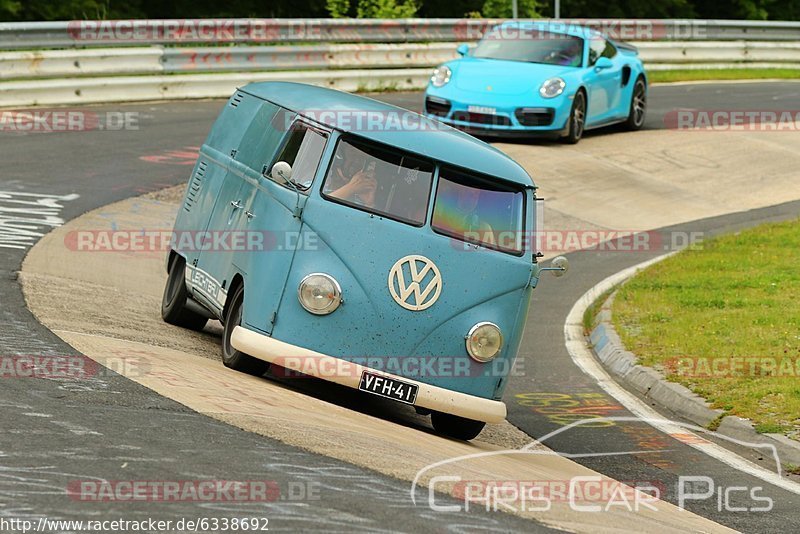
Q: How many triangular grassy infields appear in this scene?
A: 1